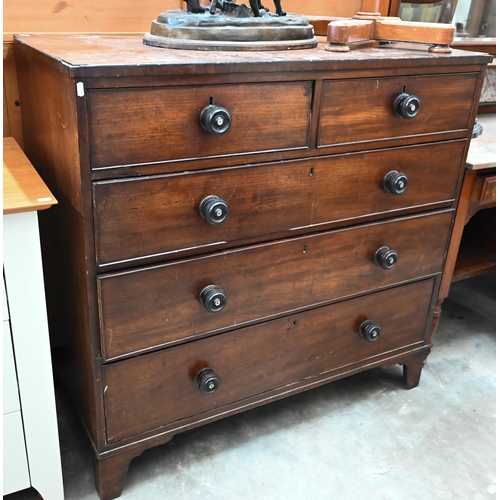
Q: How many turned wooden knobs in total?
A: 8